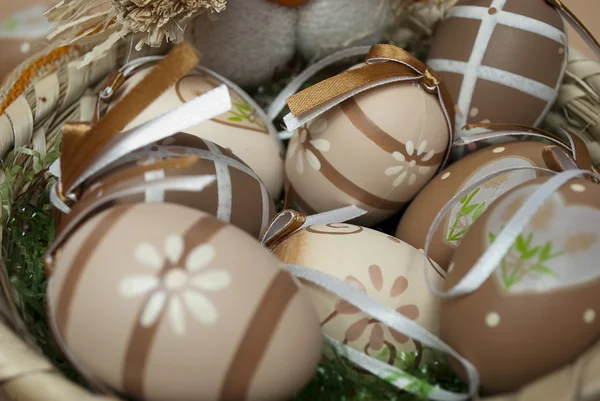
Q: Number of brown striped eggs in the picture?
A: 2